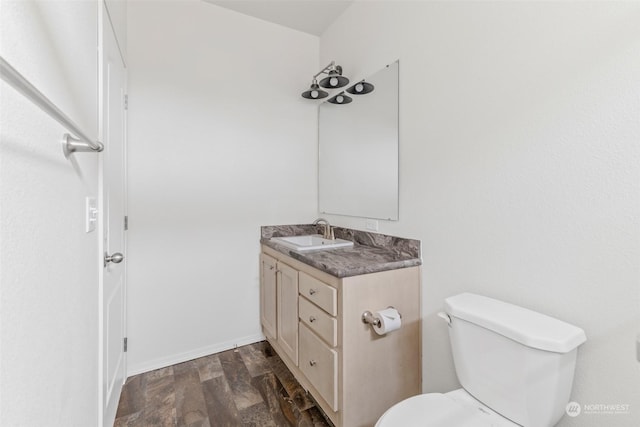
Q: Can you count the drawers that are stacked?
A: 3